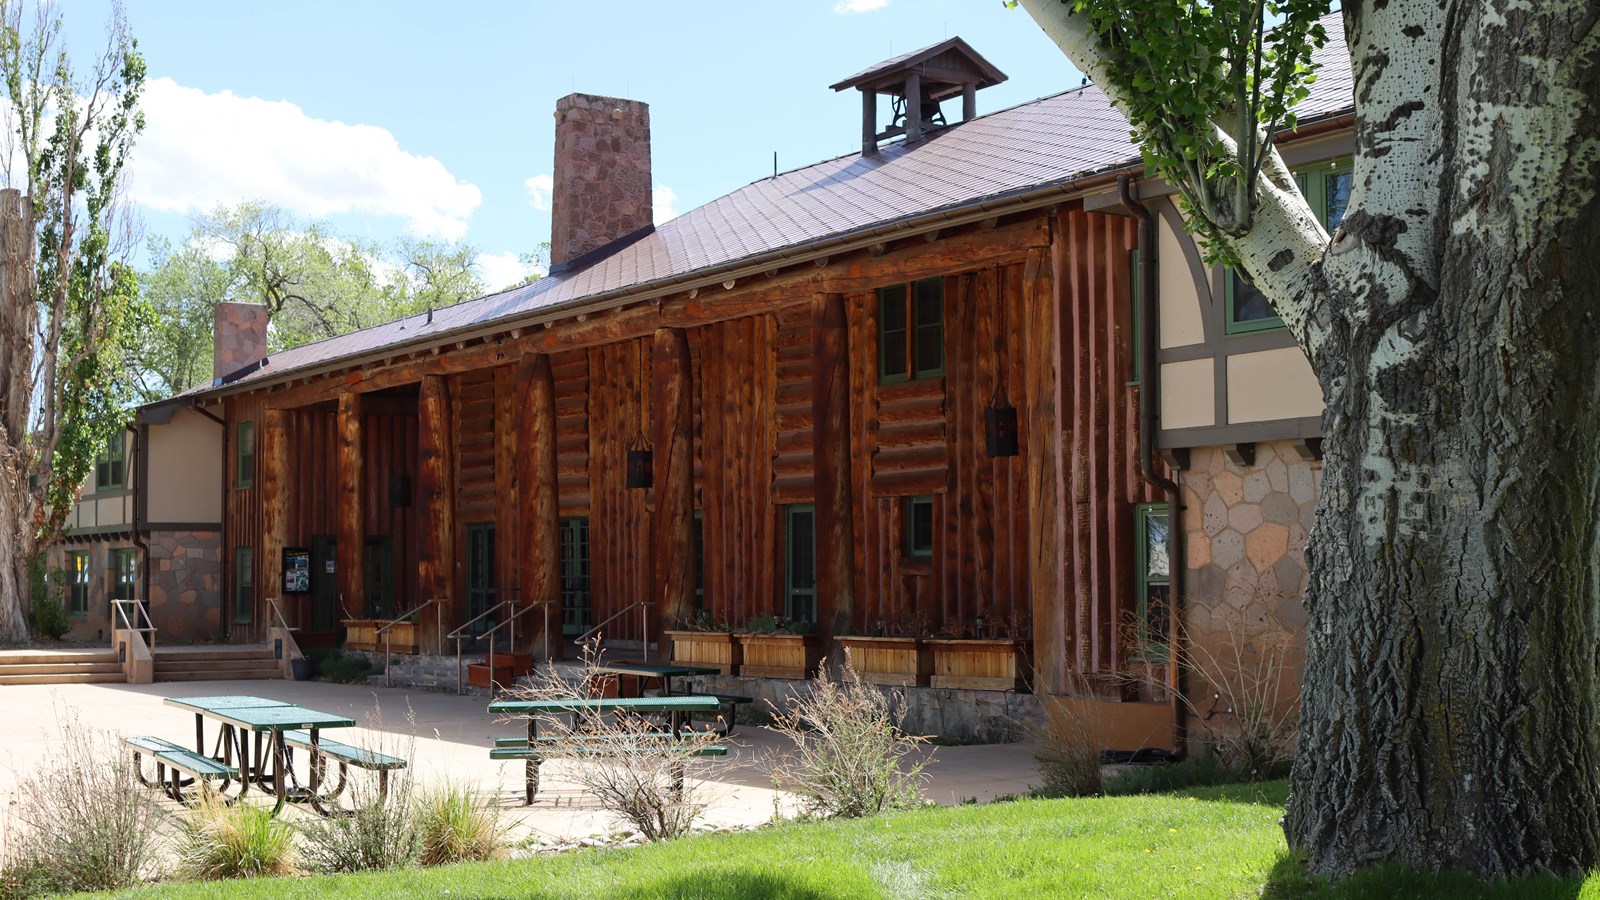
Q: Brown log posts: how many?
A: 7